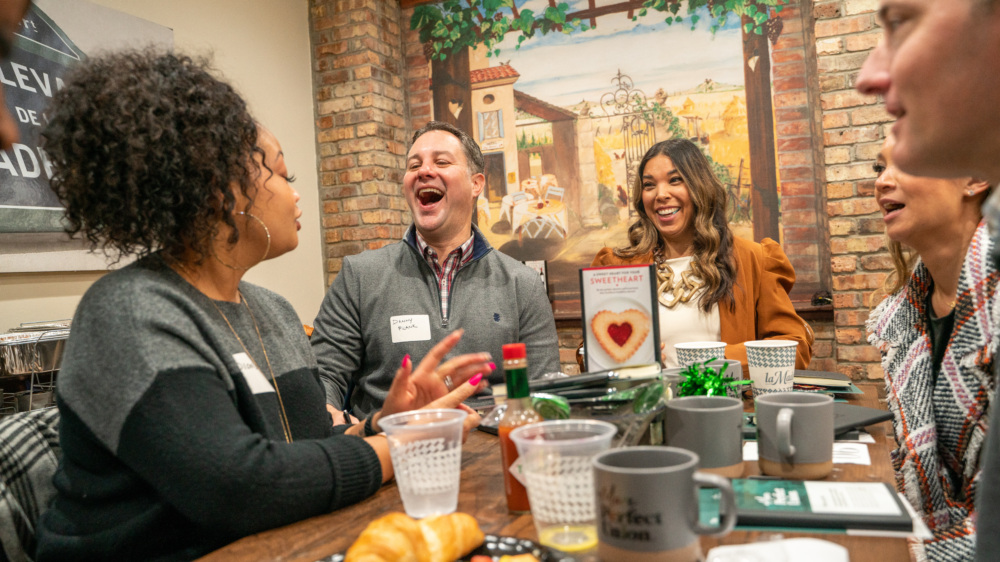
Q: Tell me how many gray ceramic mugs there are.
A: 5